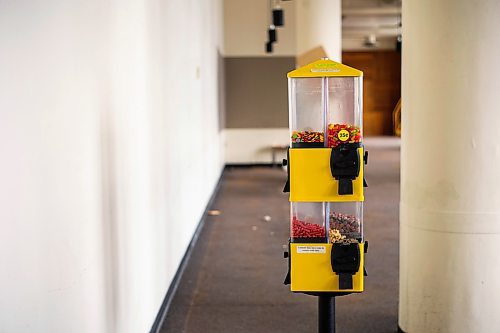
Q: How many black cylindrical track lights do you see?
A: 3